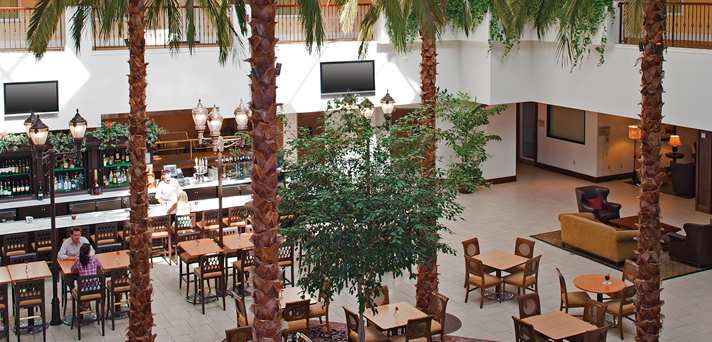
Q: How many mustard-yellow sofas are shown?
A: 1